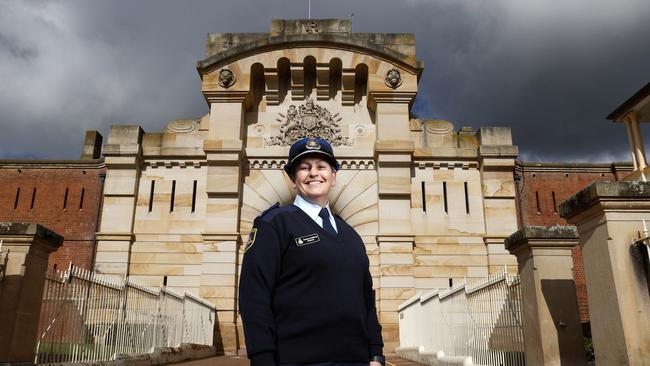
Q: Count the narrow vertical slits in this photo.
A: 12